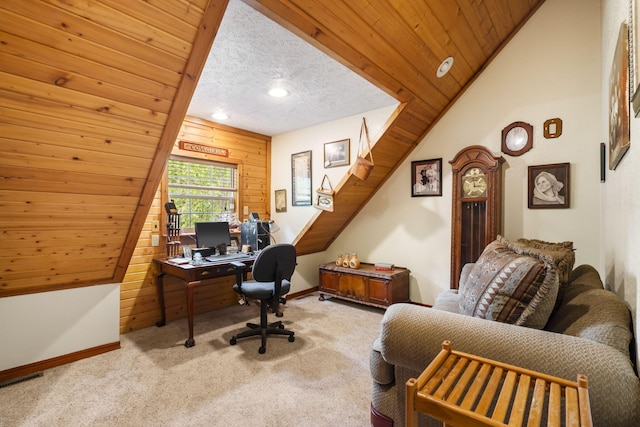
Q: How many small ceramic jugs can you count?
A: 3